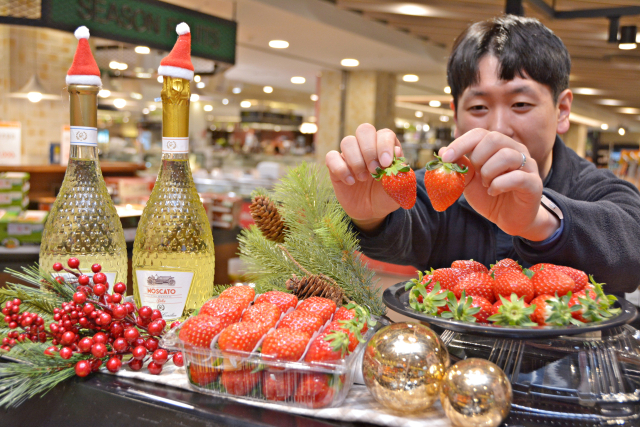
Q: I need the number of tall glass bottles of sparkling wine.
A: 2